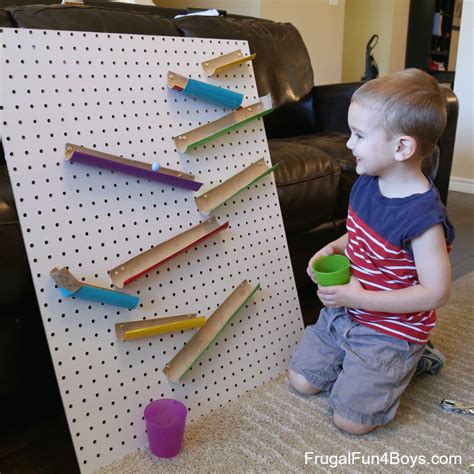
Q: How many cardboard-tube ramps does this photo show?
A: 9